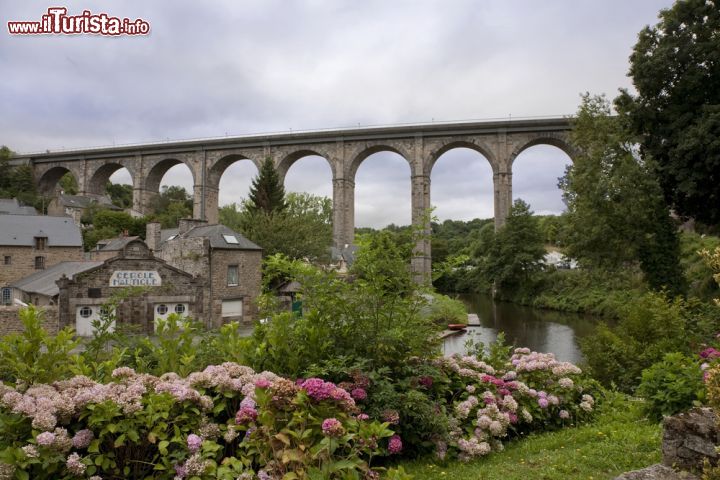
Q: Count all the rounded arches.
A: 8